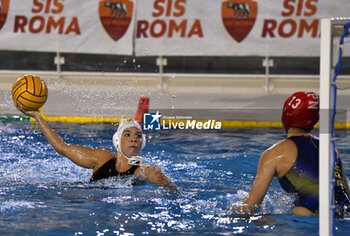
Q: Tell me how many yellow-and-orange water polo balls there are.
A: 1